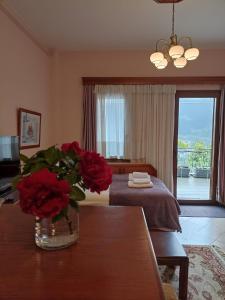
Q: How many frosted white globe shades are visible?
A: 5